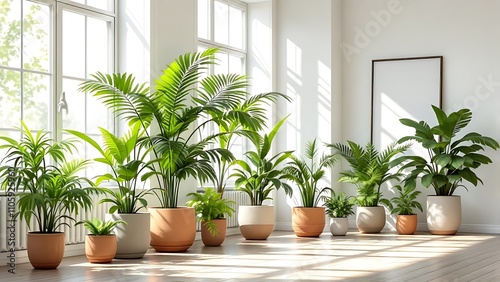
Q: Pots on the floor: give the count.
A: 11